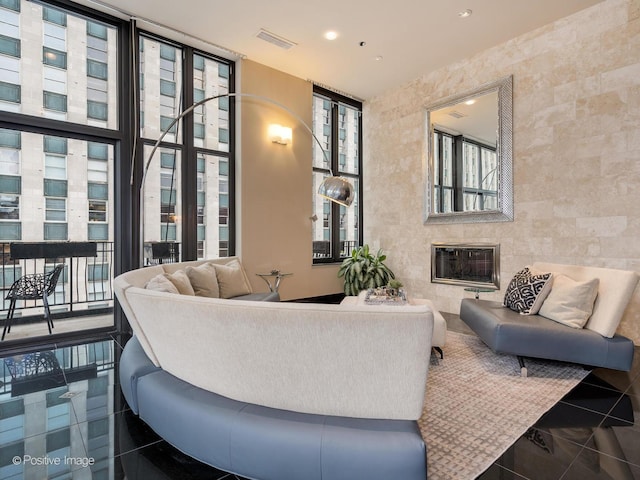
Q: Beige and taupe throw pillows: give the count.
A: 5